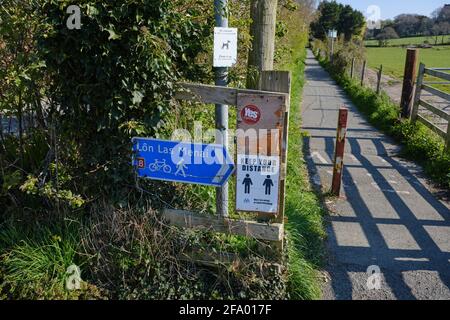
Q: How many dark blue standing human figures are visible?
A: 2